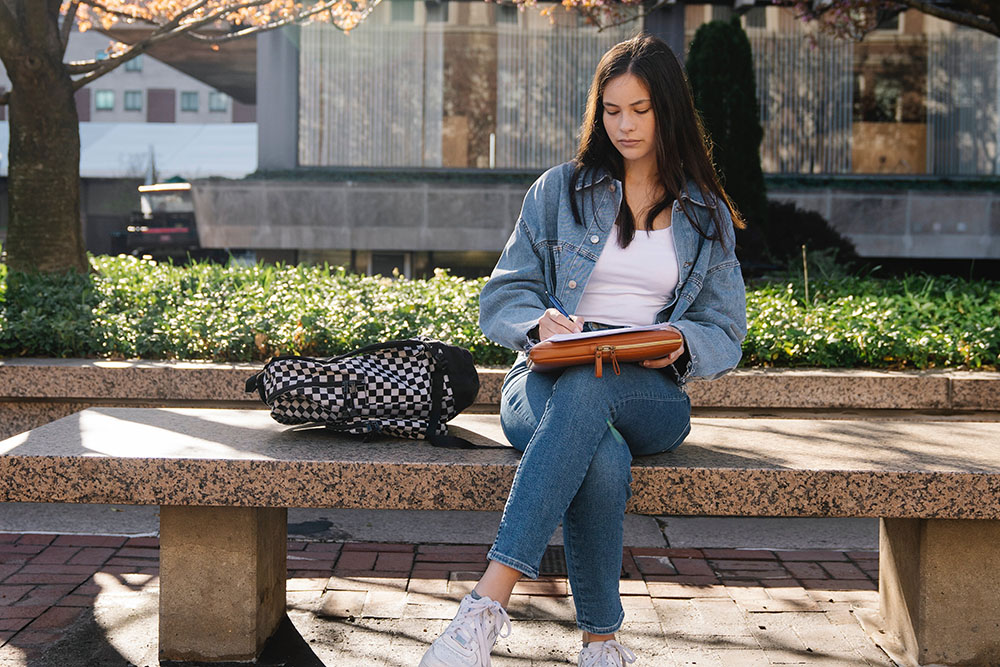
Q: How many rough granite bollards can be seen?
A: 0